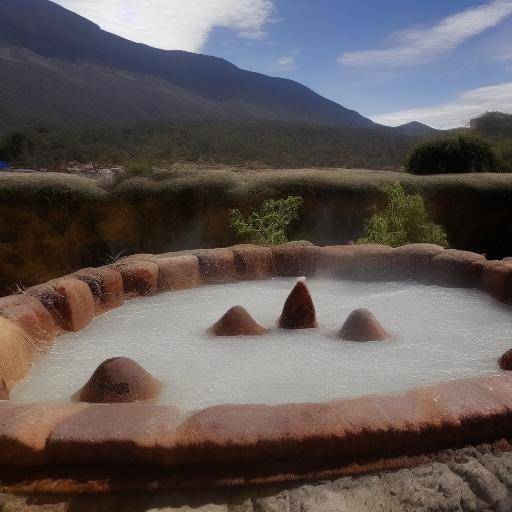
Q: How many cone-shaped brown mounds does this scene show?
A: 4